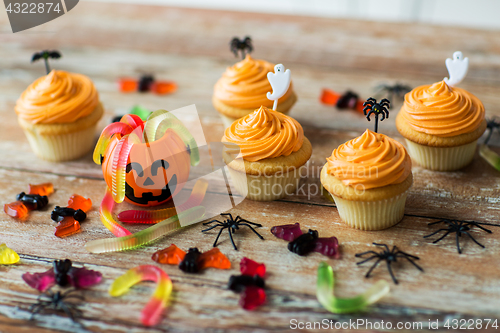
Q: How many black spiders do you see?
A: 8